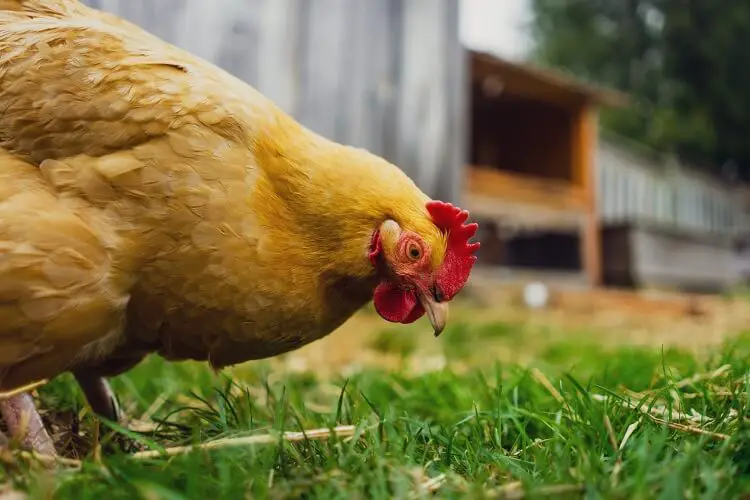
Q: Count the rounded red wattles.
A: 2